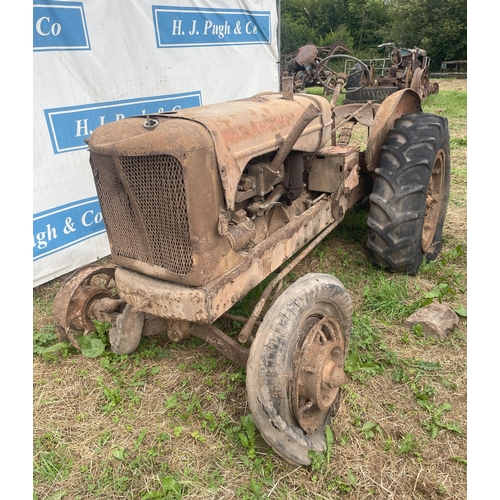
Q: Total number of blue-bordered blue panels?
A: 4